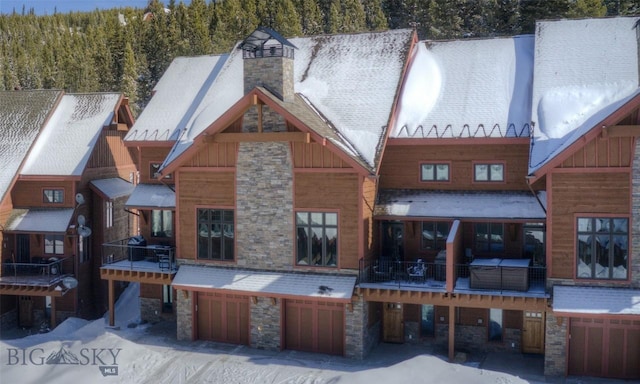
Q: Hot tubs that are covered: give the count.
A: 1